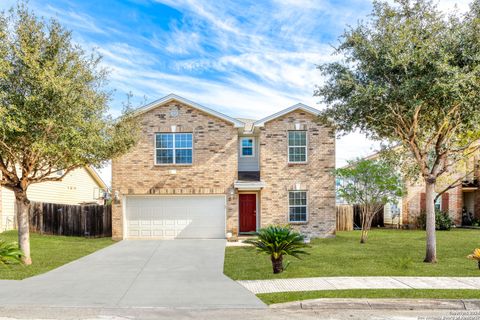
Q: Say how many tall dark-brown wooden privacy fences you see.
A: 2